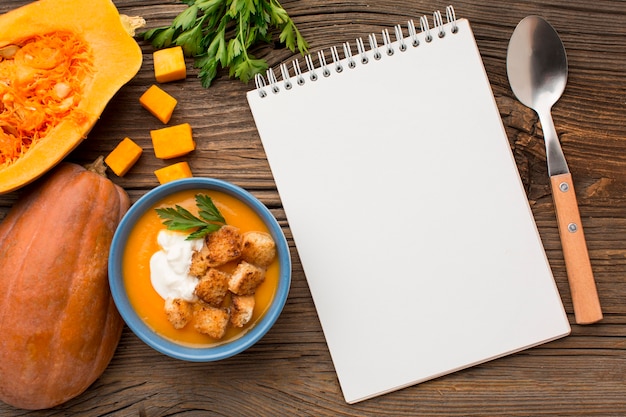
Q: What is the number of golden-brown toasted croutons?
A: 8